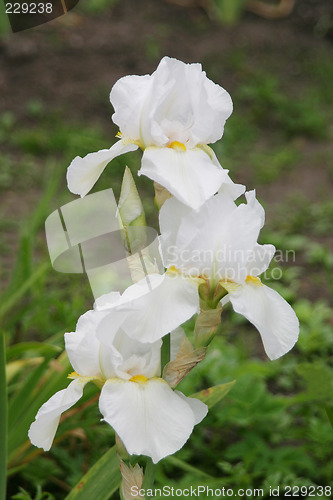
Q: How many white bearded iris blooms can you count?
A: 3